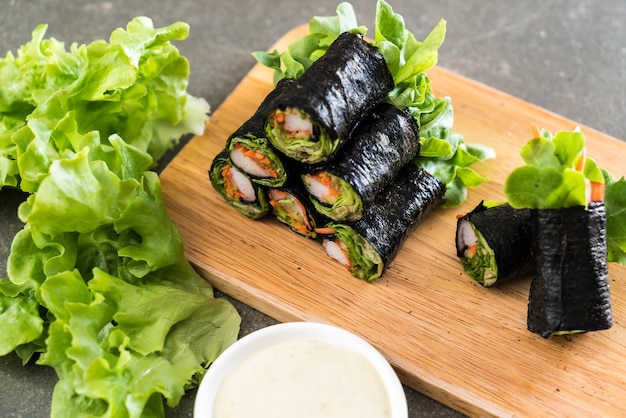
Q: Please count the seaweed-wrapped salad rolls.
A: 8